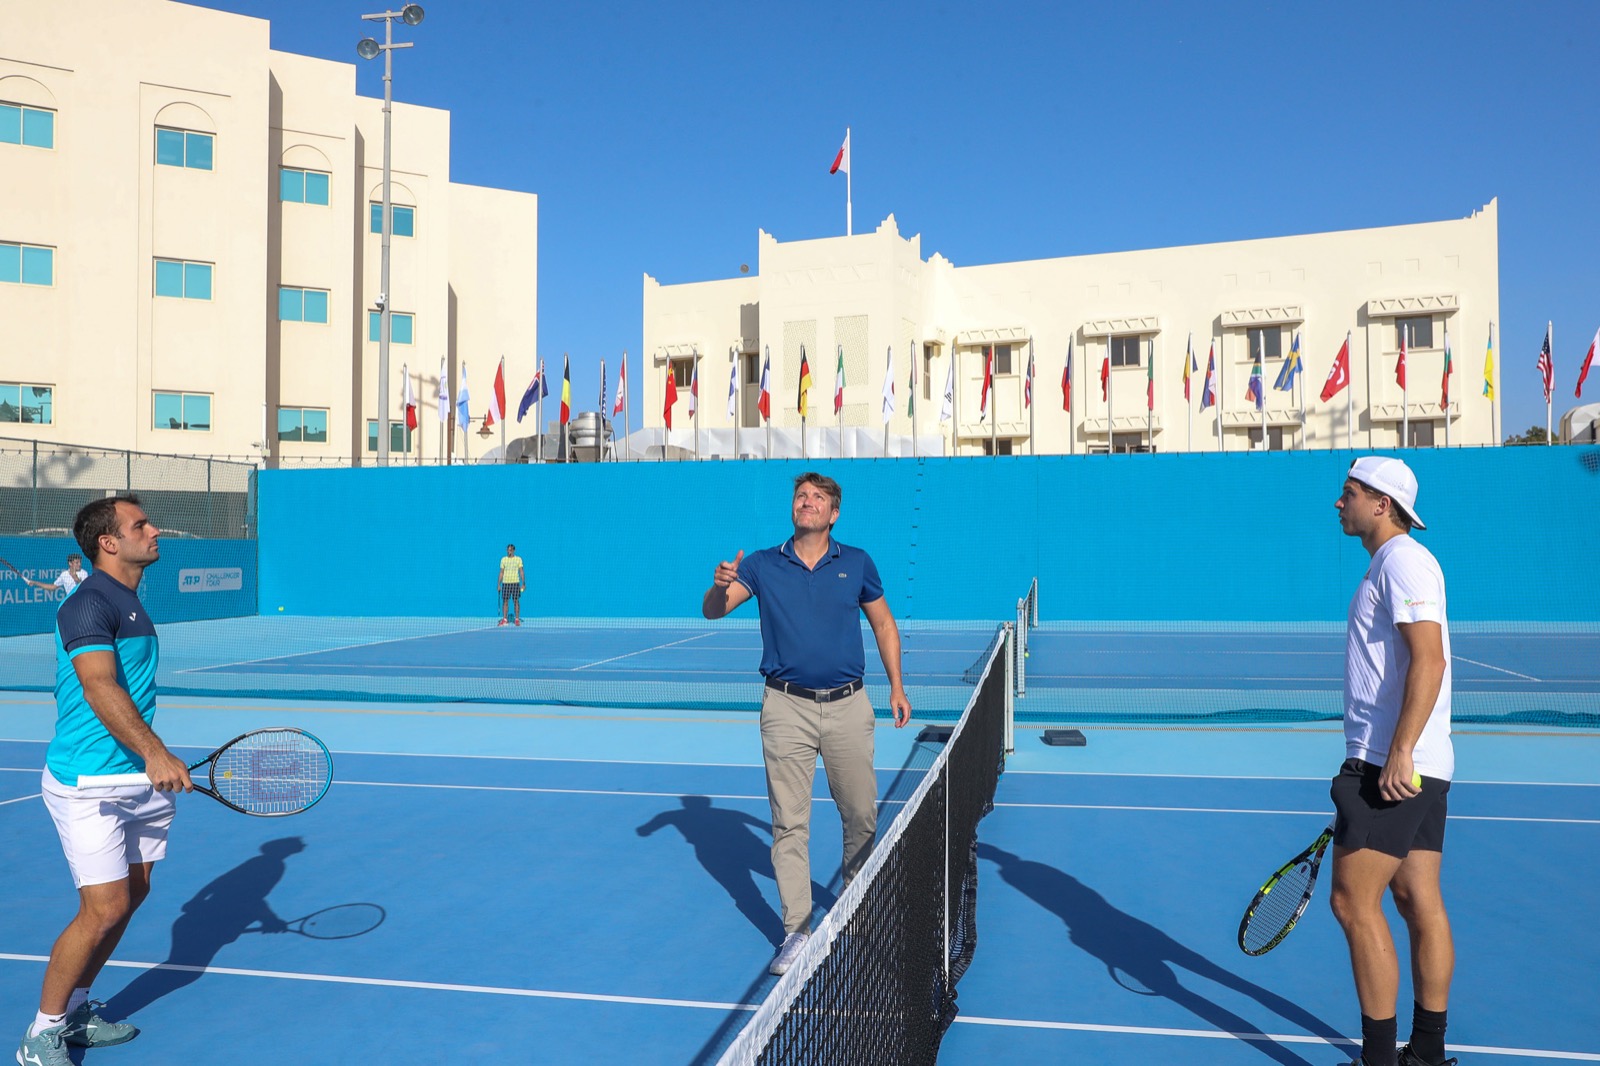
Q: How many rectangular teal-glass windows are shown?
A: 12